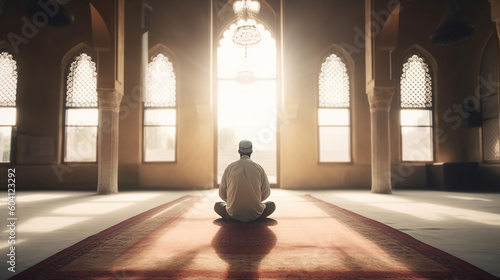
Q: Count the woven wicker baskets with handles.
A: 0